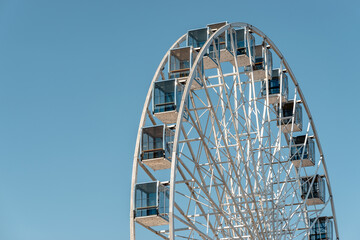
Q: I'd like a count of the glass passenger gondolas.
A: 13